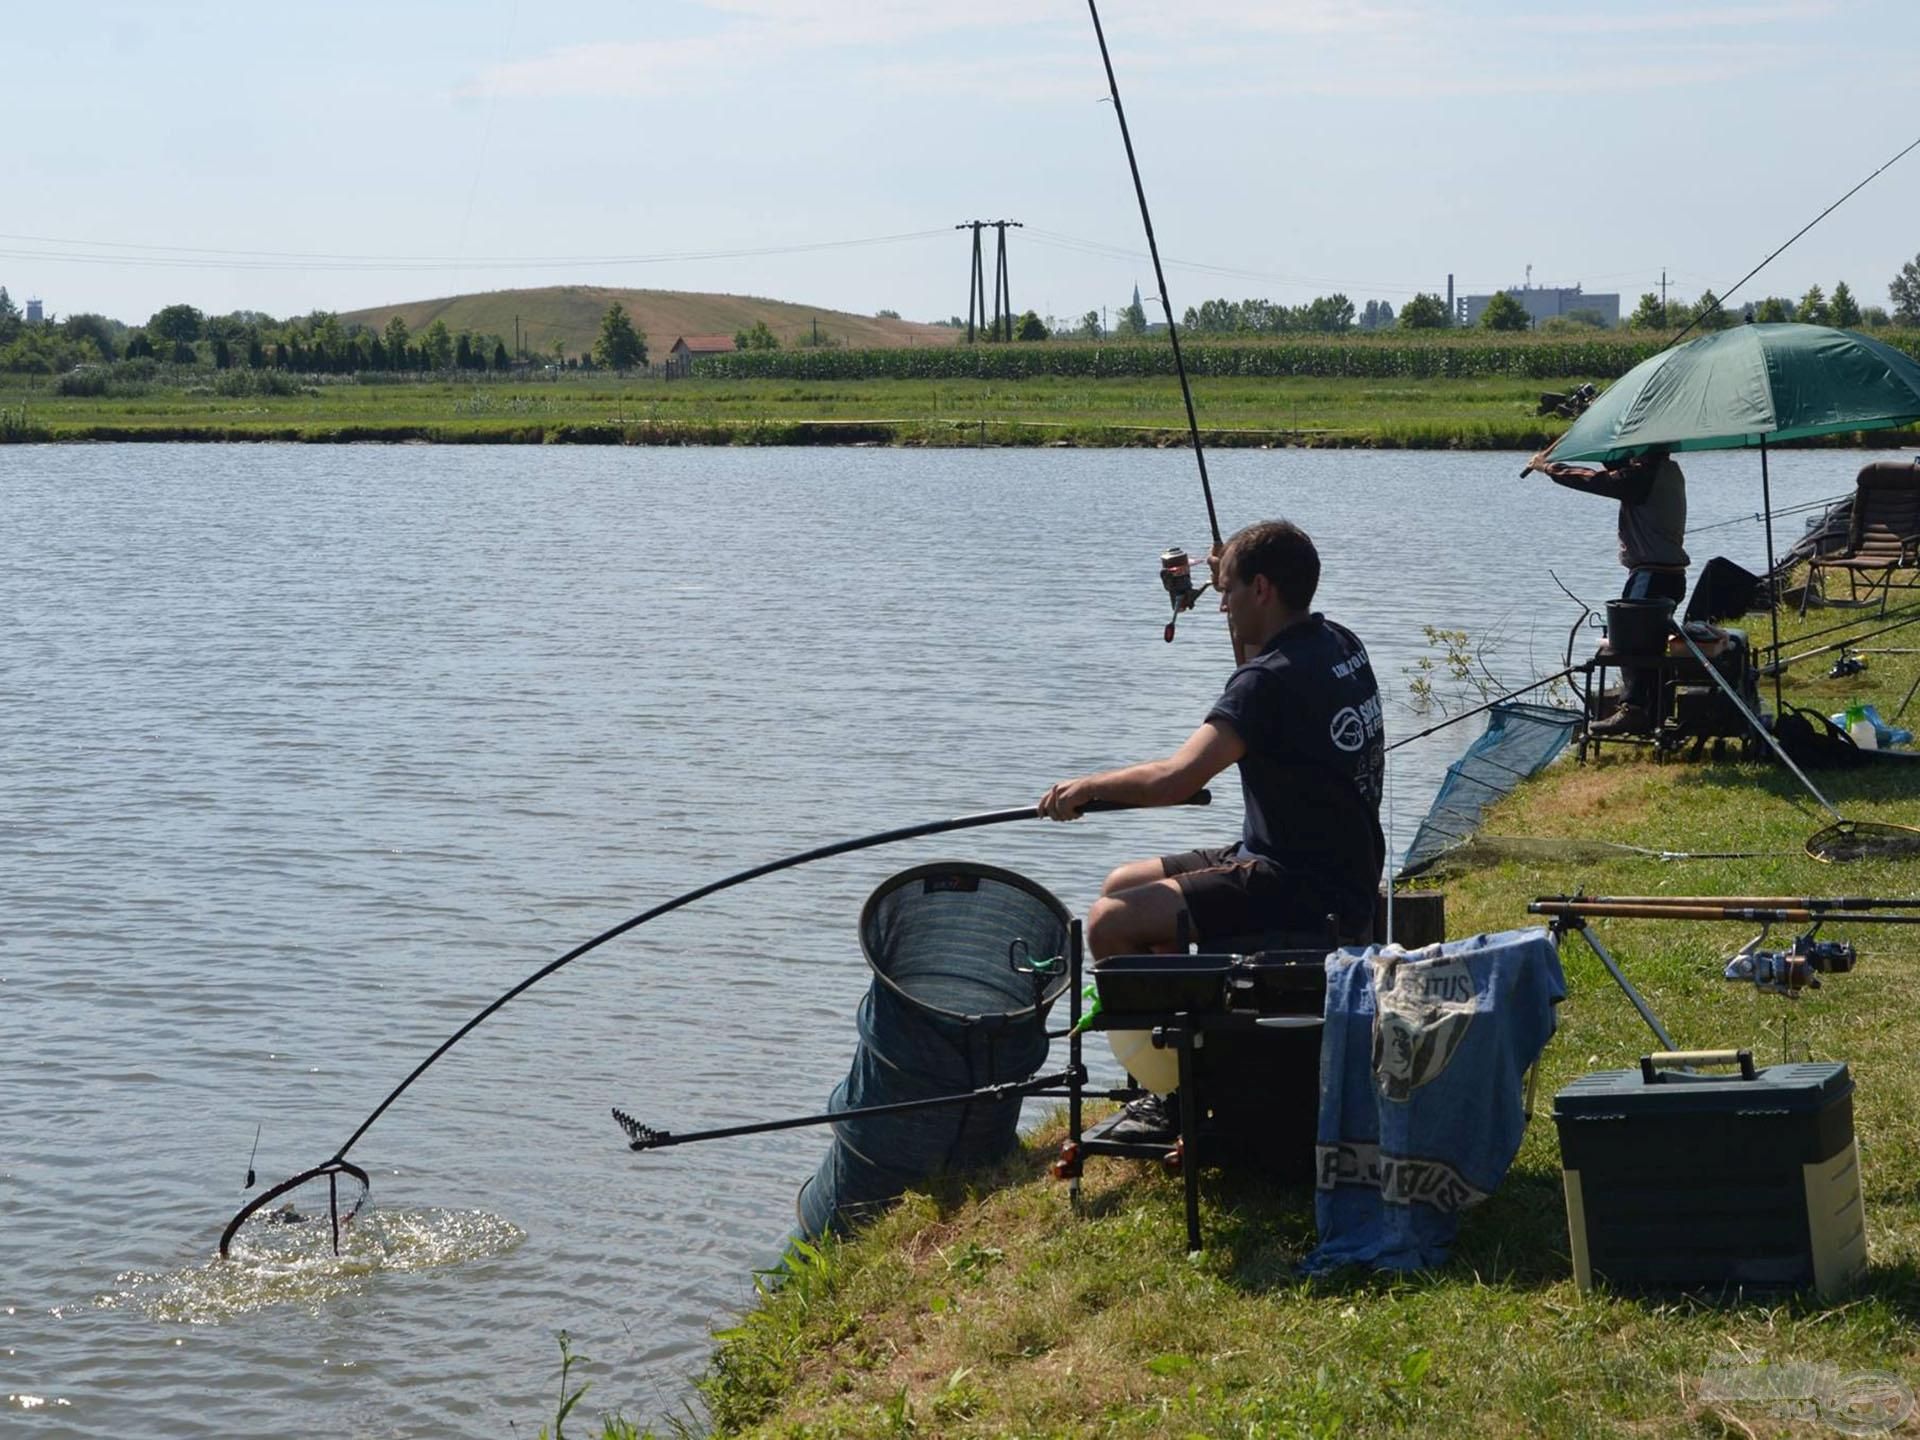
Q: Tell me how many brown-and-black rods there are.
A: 2